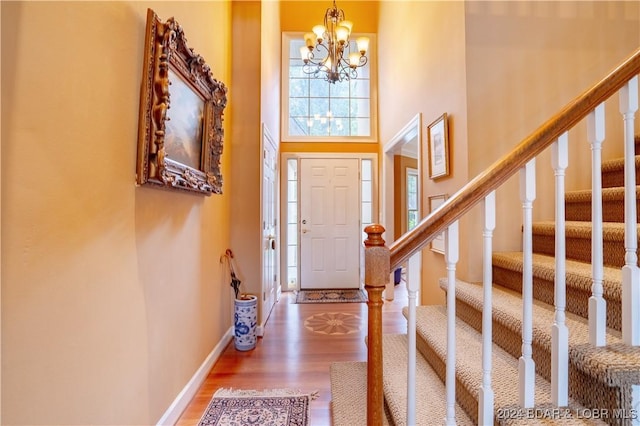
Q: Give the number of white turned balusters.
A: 7